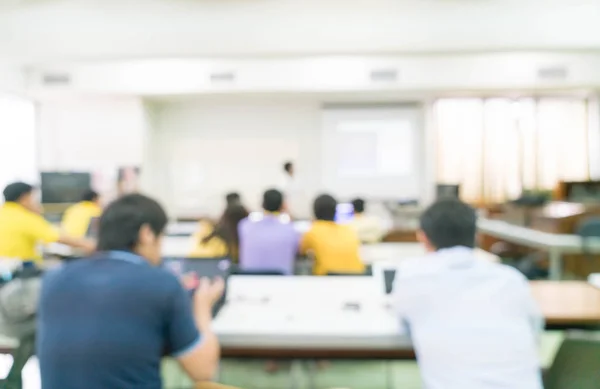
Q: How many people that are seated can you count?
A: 9